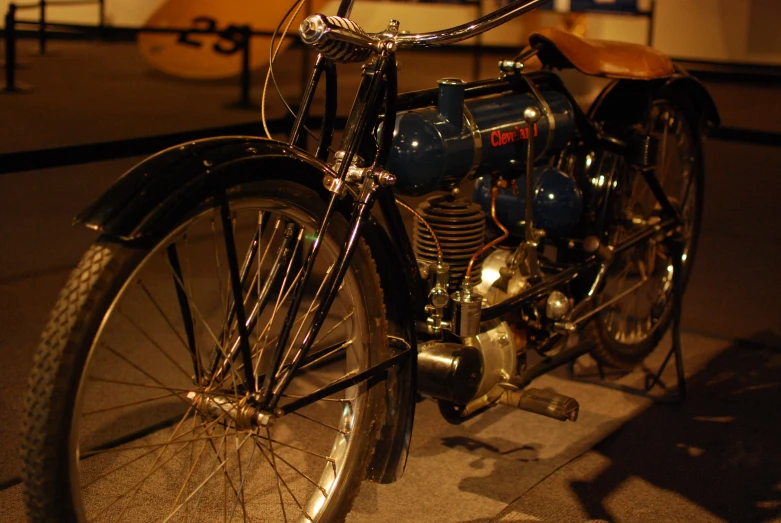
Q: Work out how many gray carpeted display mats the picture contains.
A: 1